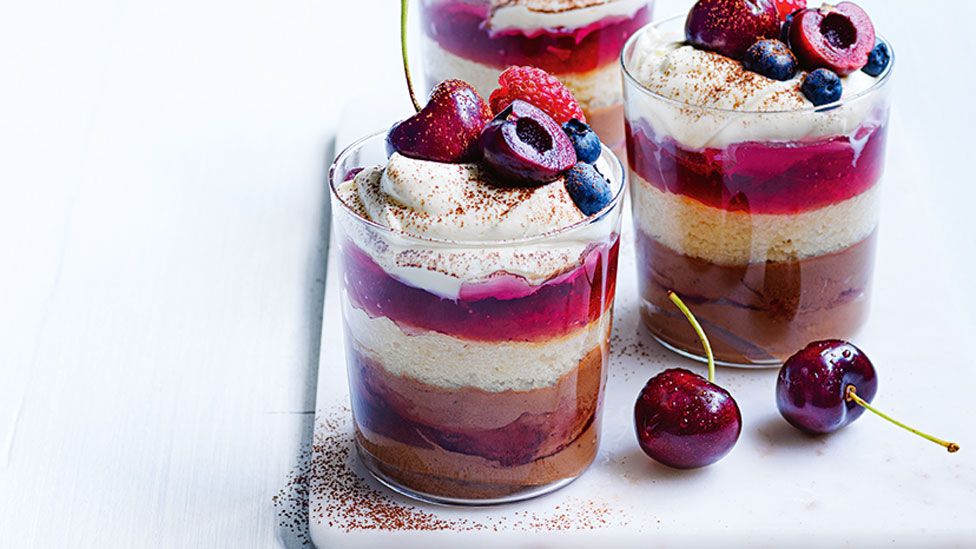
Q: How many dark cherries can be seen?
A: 6